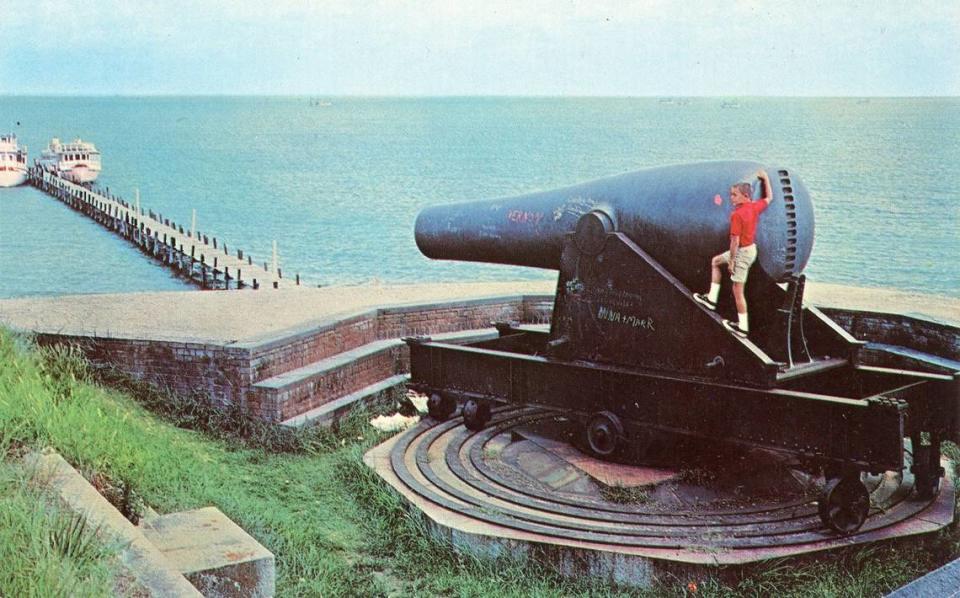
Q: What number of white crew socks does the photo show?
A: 2